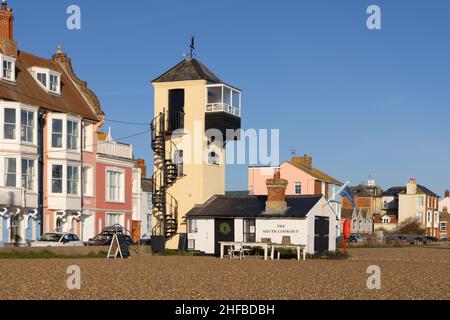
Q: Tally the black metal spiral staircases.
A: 1